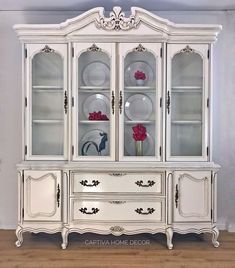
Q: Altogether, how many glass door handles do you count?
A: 4